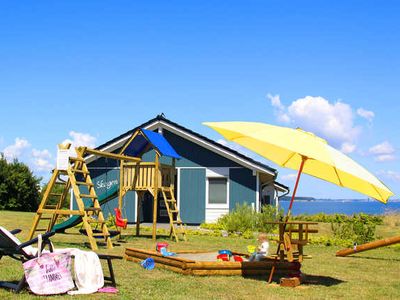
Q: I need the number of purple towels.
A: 0